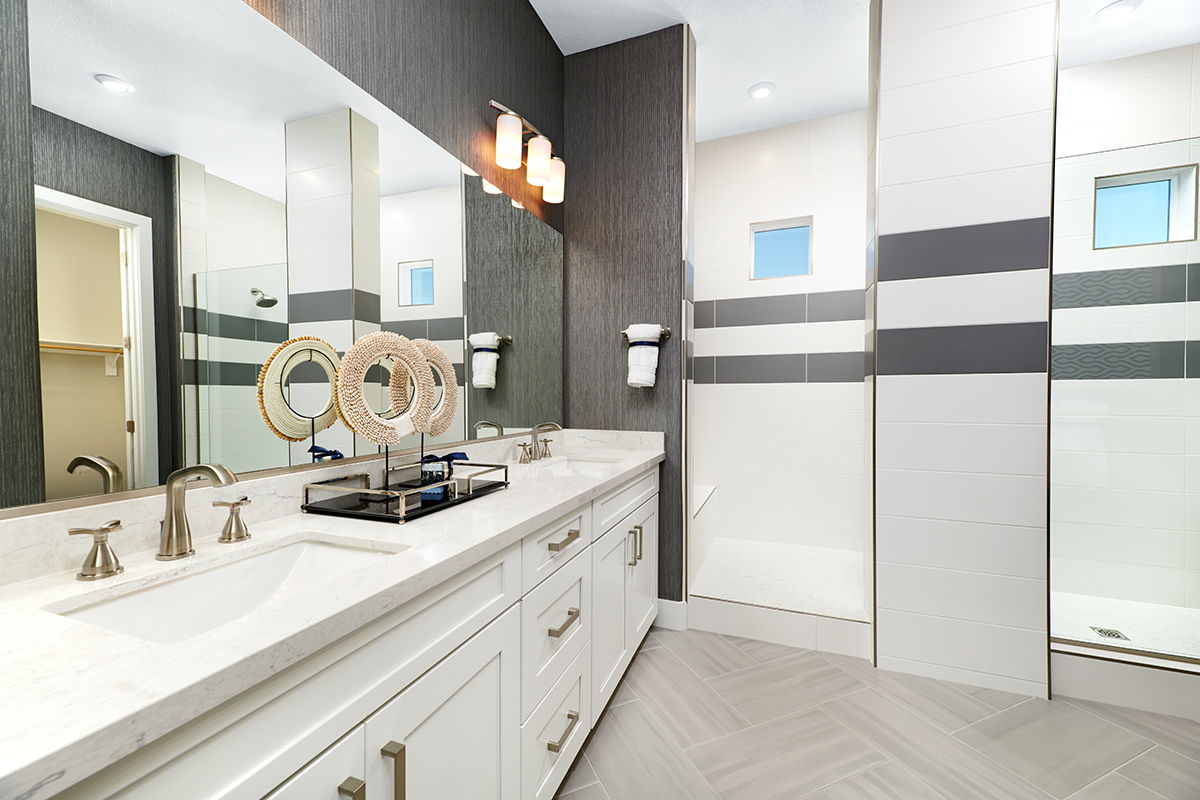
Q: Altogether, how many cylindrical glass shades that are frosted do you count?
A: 3